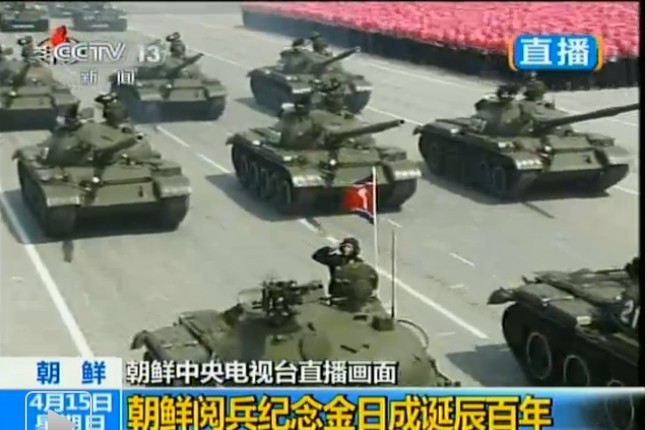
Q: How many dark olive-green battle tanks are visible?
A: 10